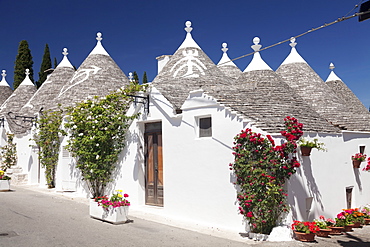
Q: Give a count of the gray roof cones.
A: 9